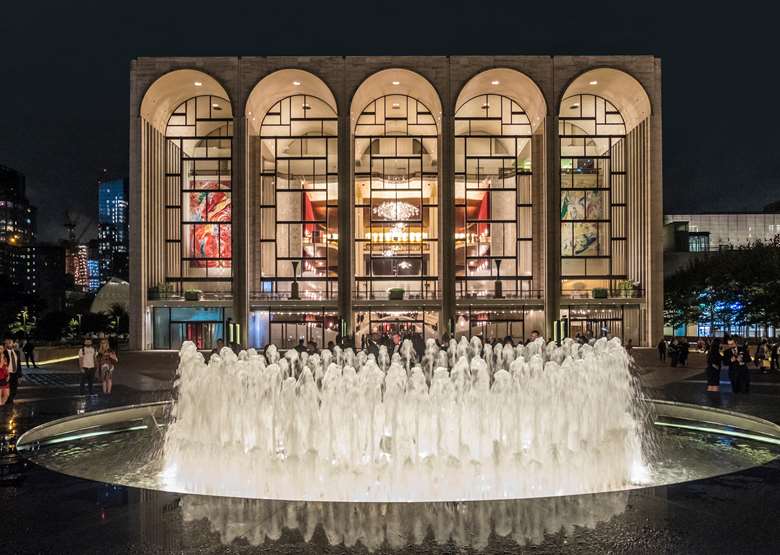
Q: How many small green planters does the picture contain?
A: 3